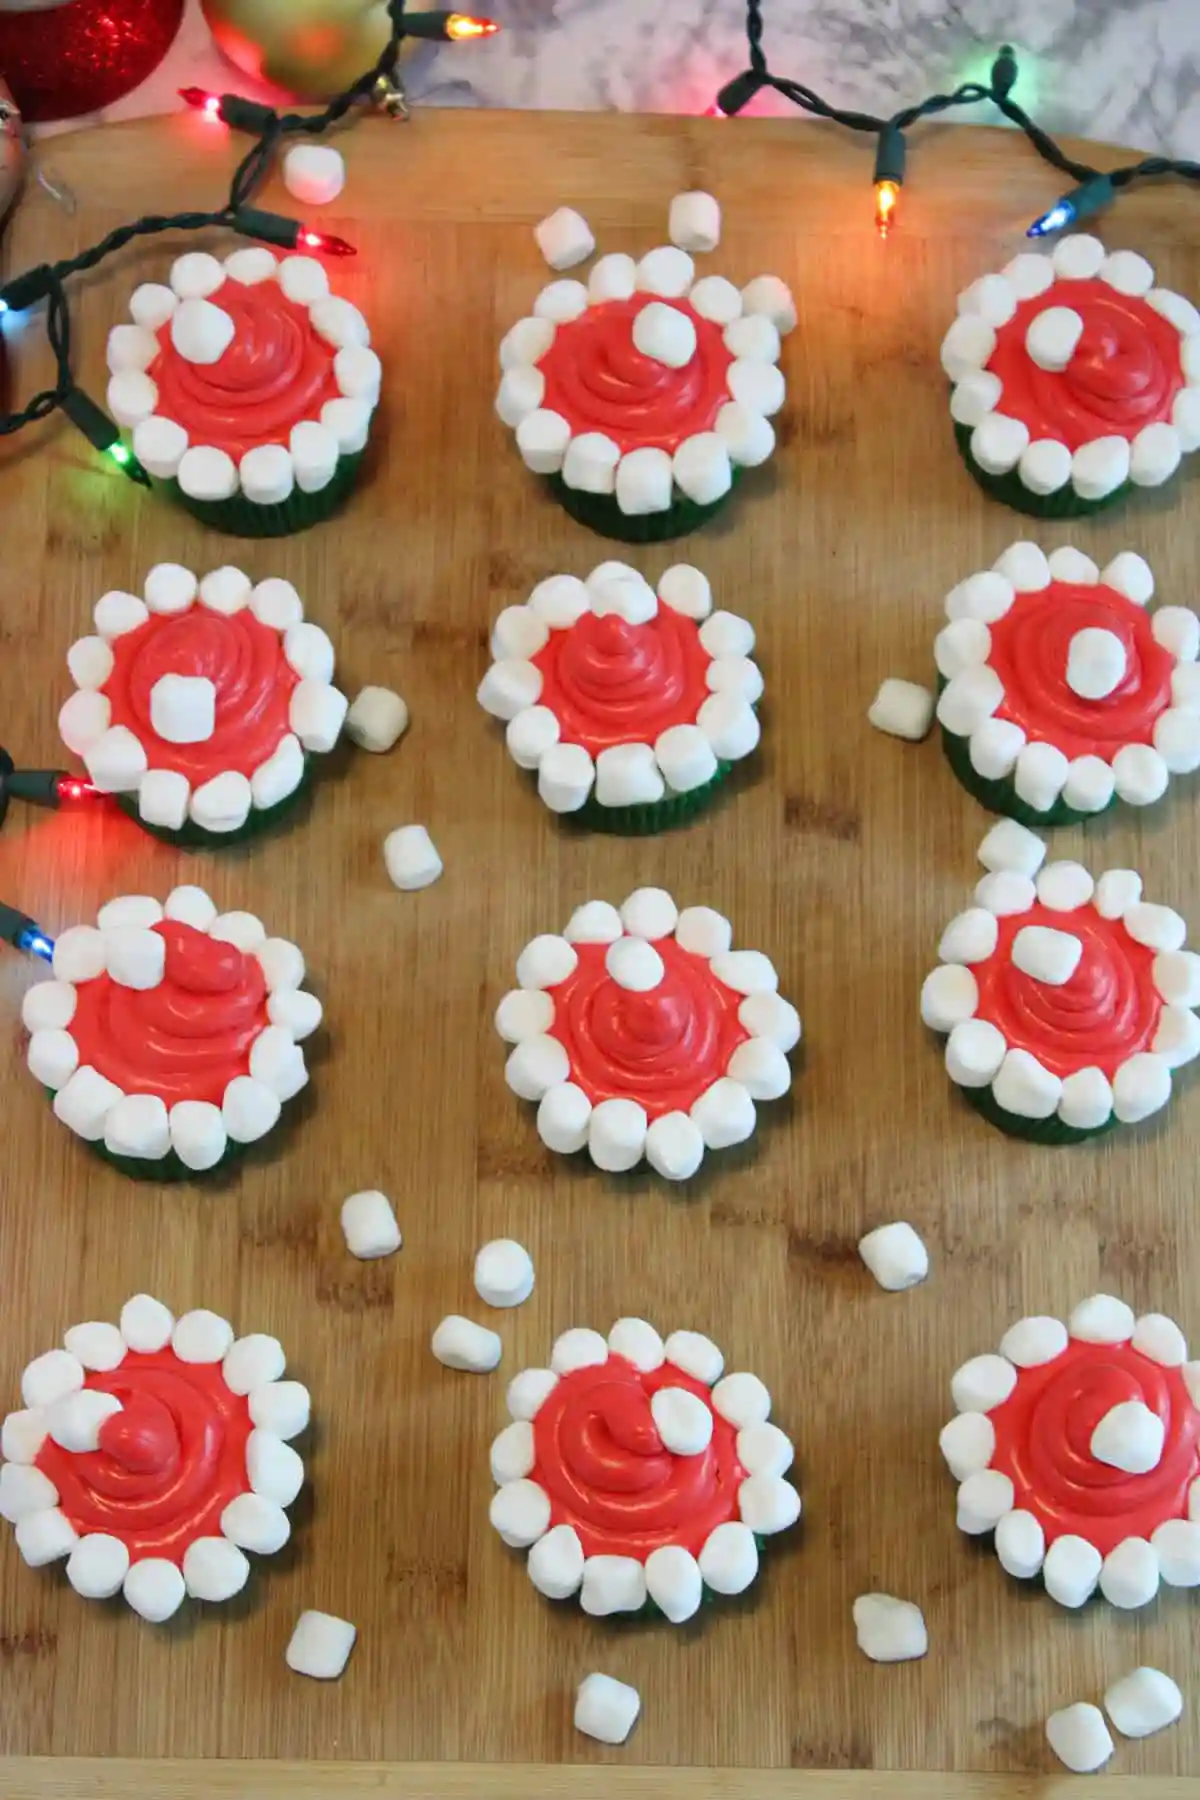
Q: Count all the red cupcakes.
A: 12